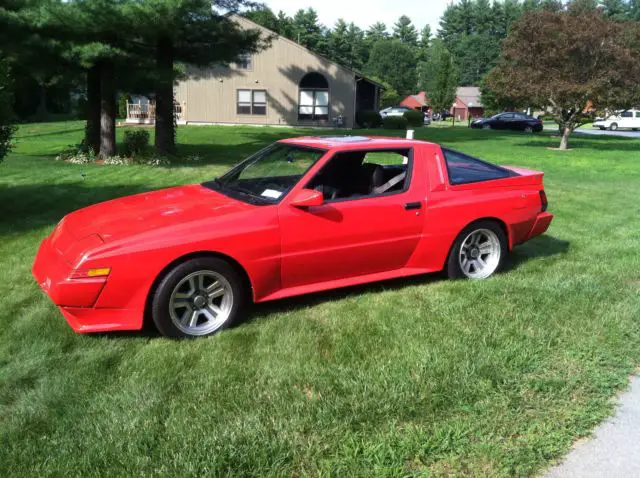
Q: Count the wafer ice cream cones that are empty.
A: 0